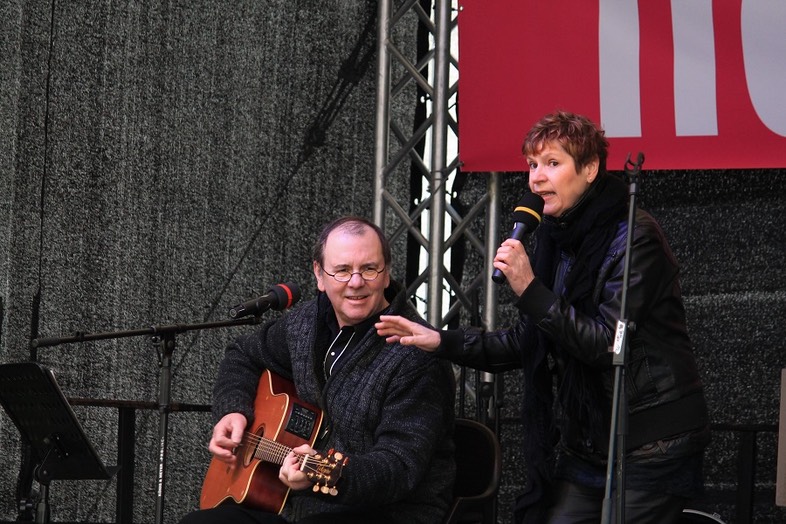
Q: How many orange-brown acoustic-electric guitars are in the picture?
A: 1